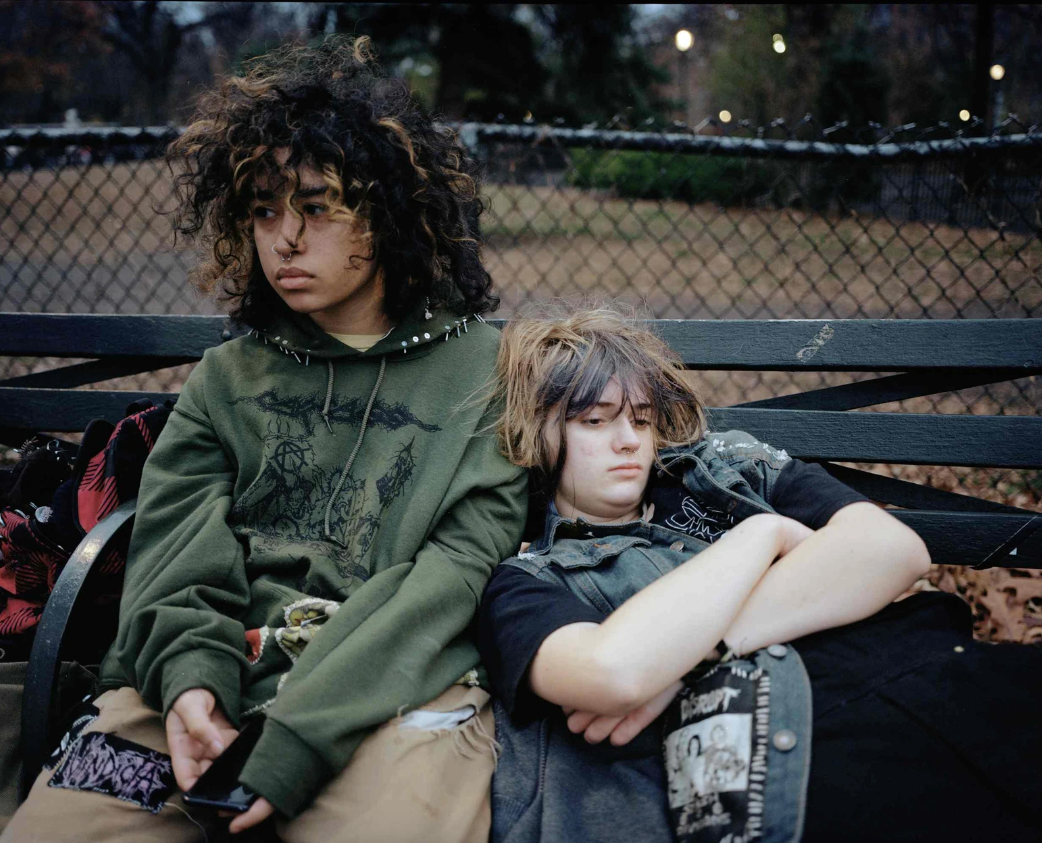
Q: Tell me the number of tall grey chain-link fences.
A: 1